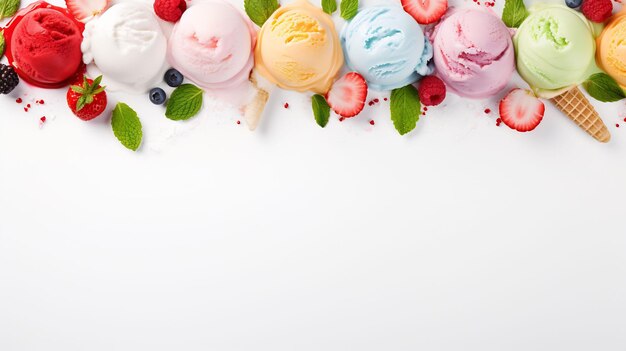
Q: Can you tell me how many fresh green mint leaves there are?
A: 11